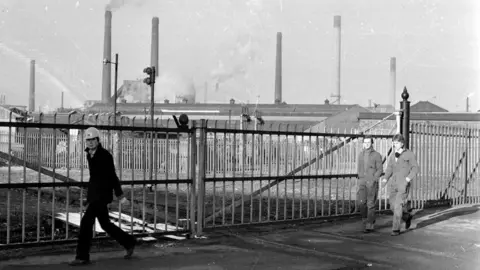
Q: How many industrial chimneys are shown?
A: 6